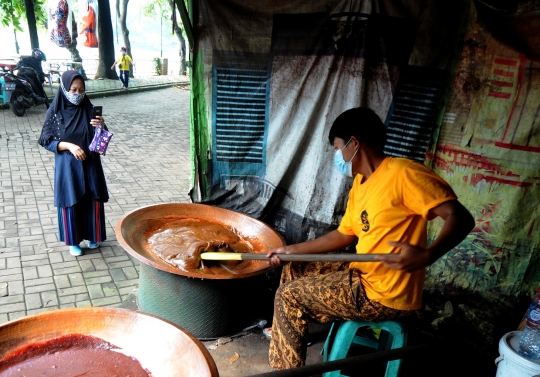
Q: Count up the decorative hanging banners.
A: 2